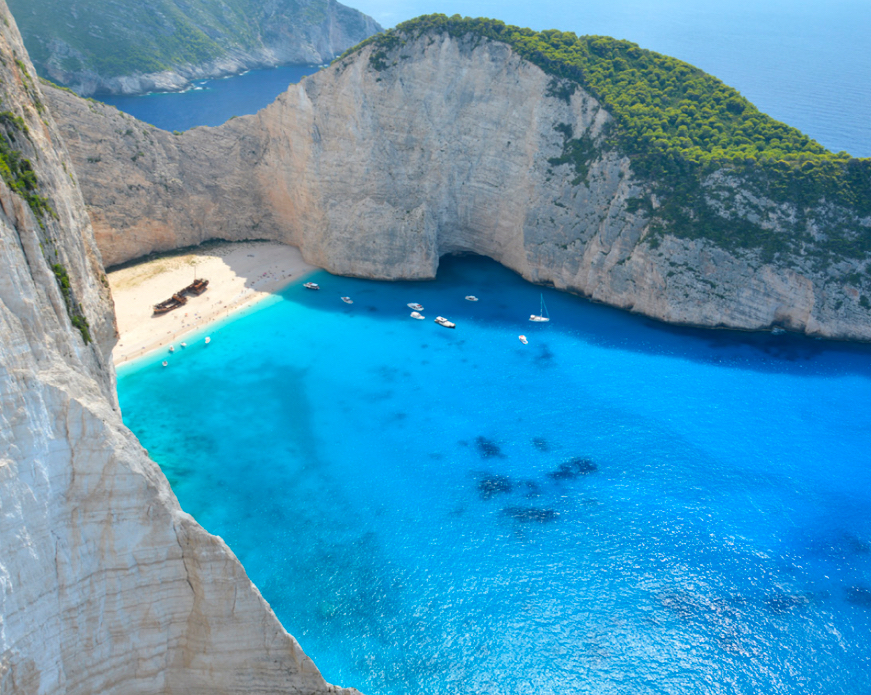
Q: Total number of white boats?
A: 12